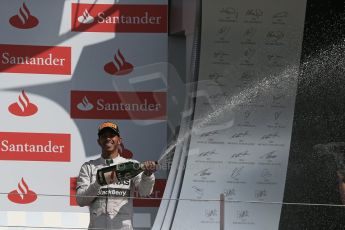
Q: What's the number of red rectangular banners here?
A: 5